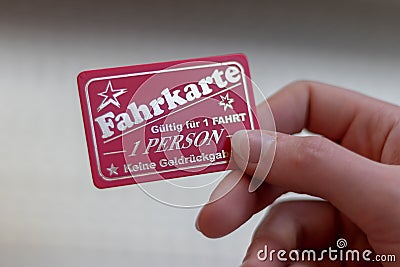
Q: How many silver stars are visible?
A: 3